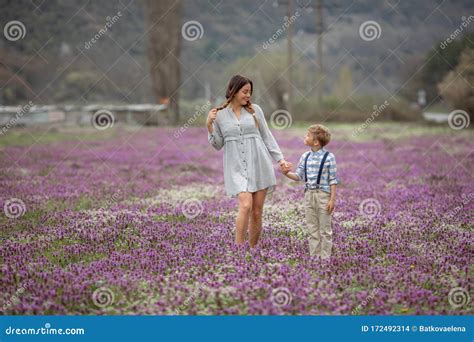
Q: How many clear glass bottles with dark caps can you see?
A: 0